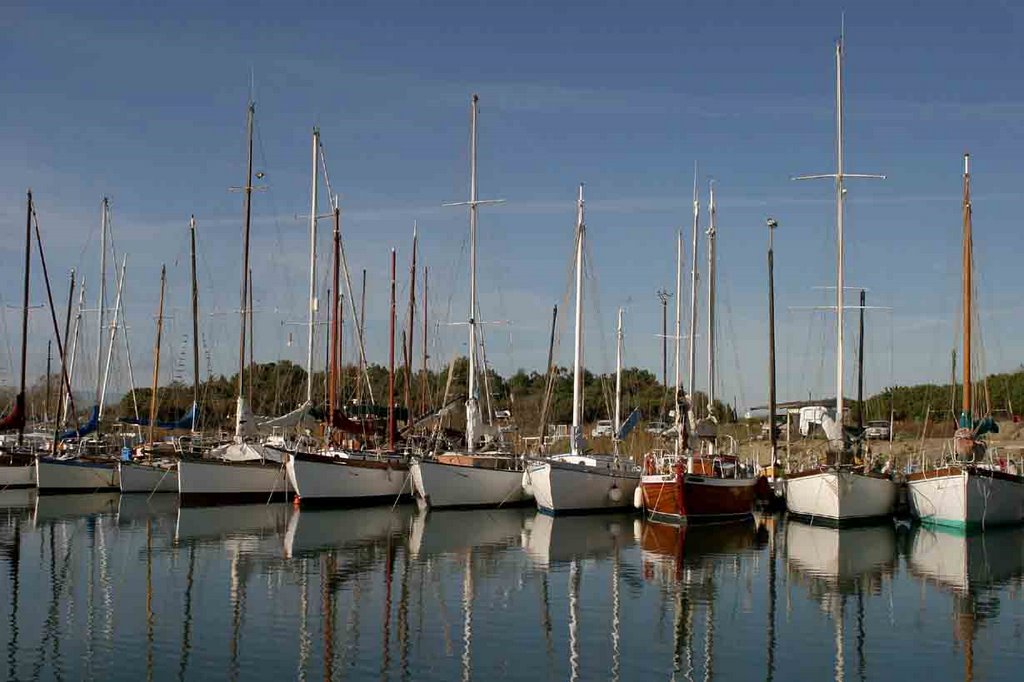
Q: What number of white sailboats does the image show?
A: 9